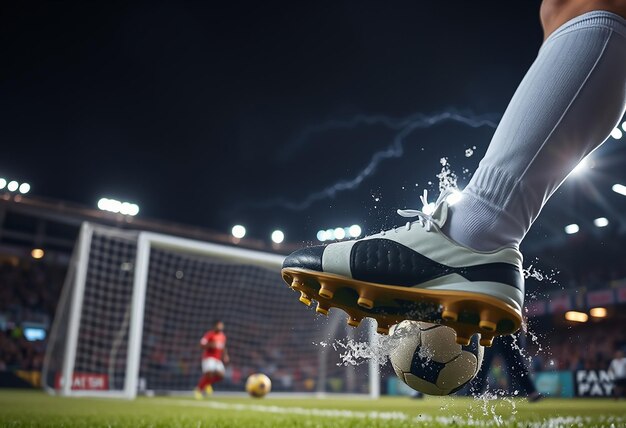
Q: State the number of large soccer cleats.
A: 1